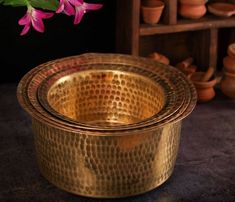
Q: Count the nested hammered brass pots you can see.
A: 4